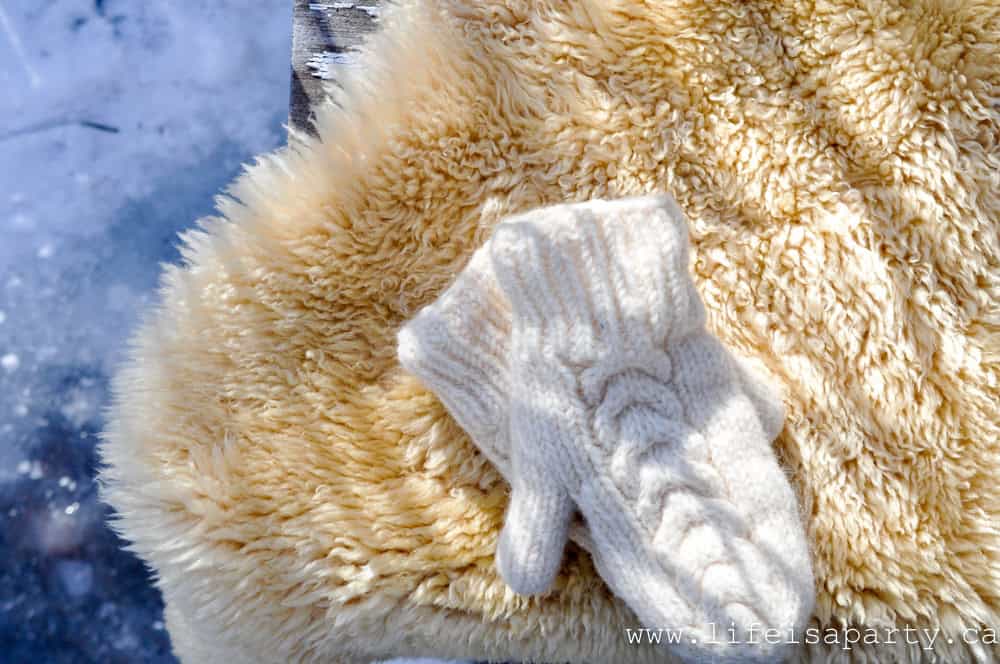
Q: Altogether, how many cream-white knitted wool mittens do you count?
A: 2